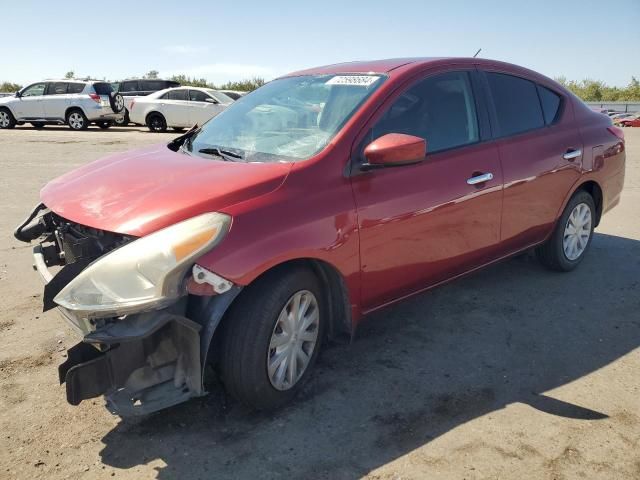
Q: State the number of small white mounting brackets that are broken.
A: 1